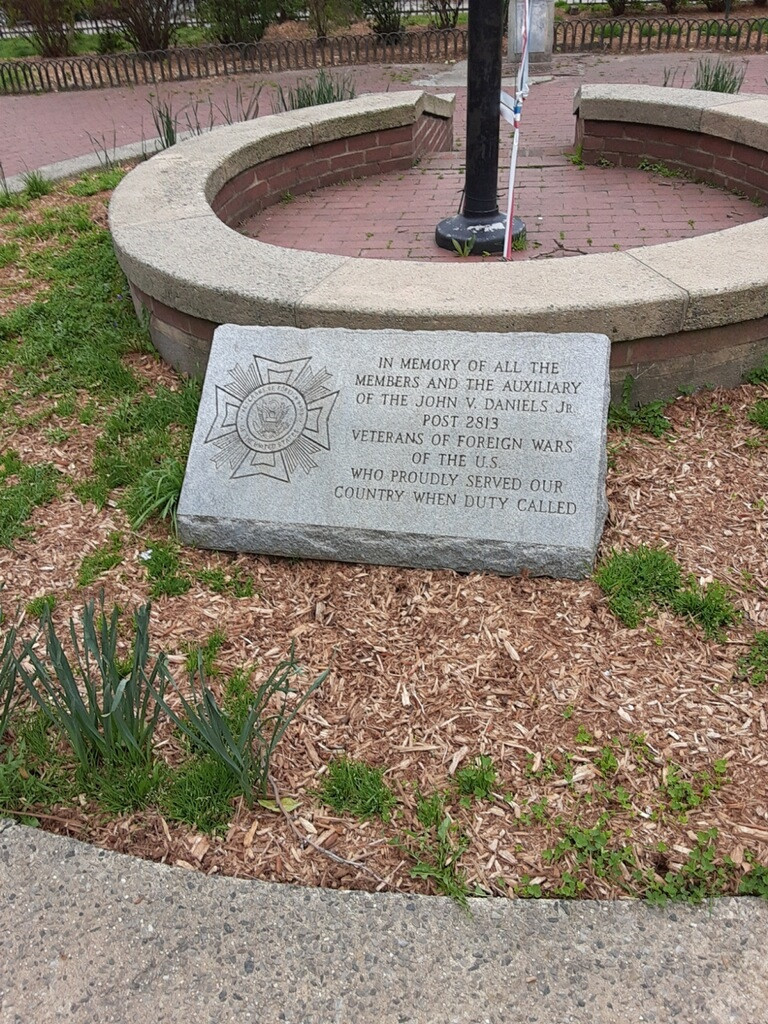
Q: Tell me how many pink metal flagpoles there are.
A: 0